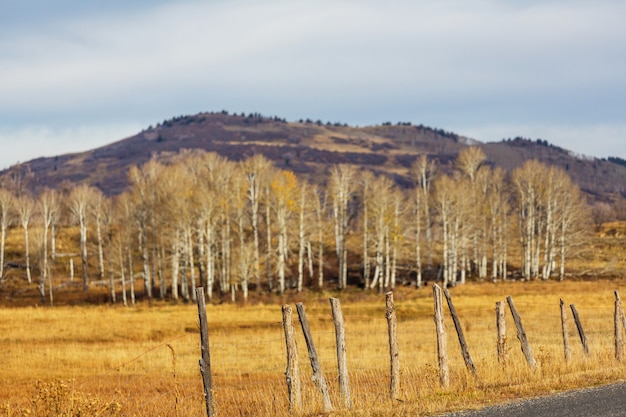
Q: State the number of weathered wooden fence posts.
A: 12